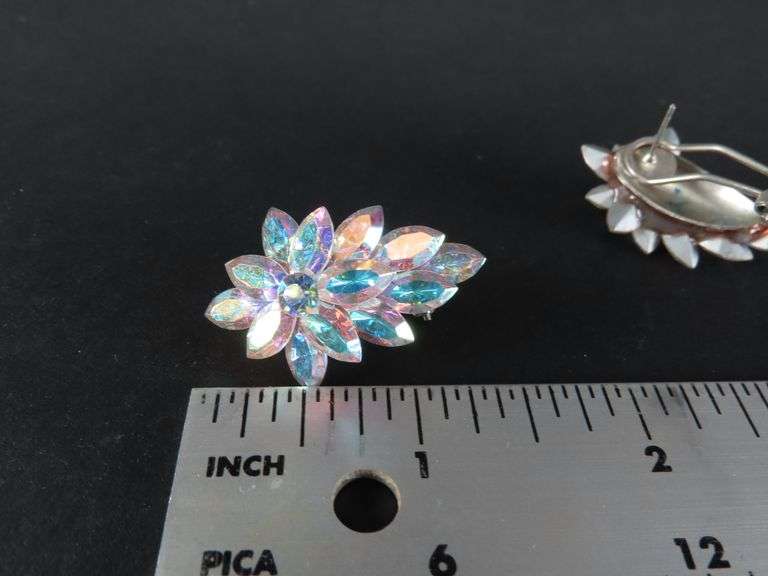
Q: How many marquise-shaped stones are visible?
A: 13